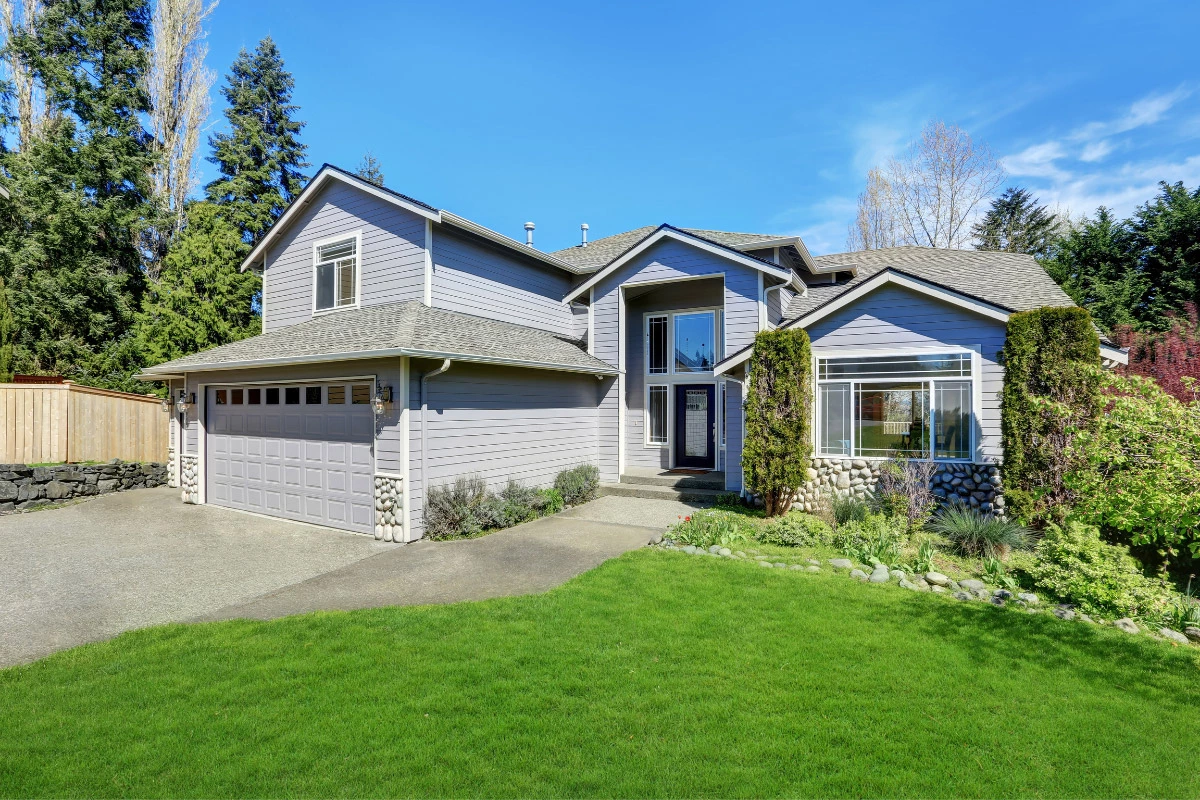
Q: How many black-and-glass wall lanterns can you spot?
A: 3